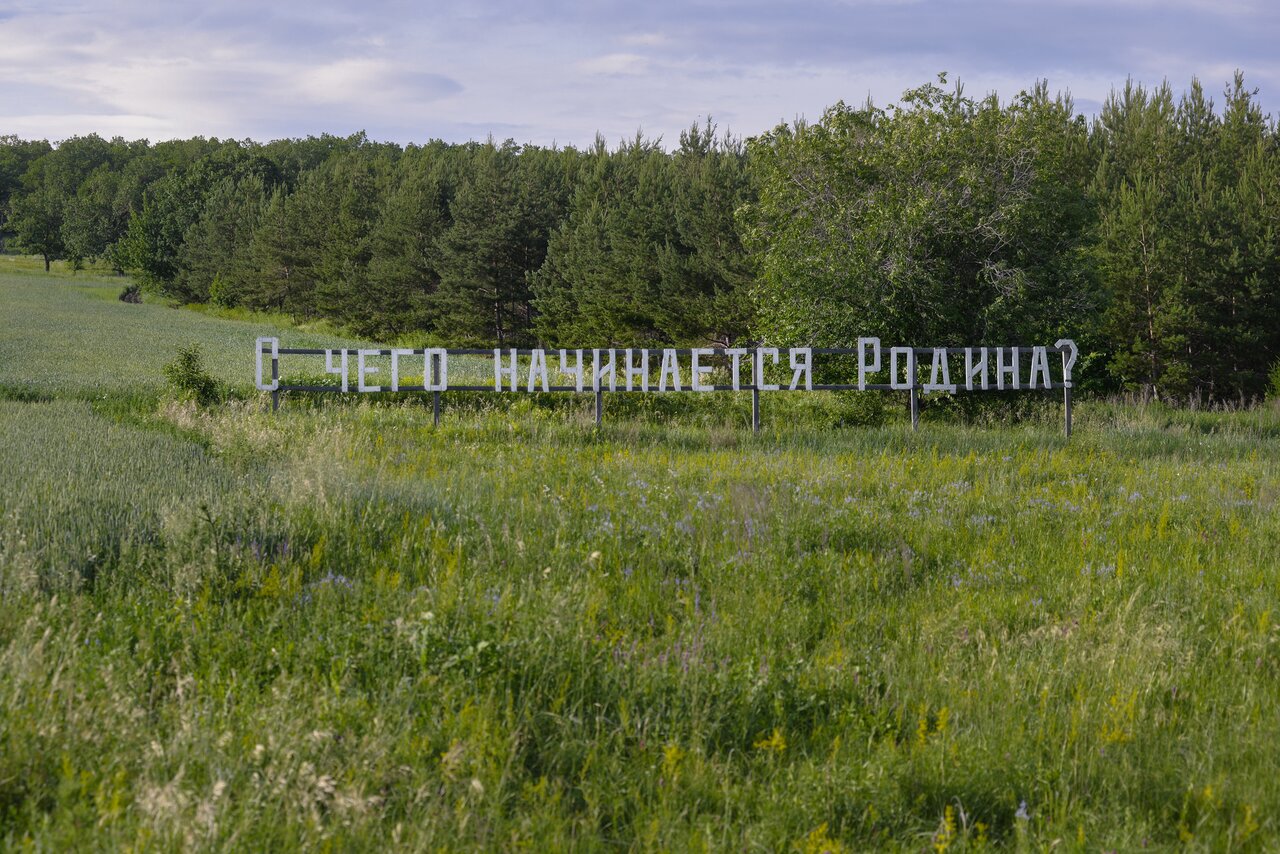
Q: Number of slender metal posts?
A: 6